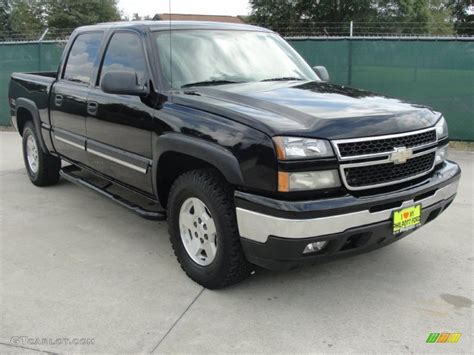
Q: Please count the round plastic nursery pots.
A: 0